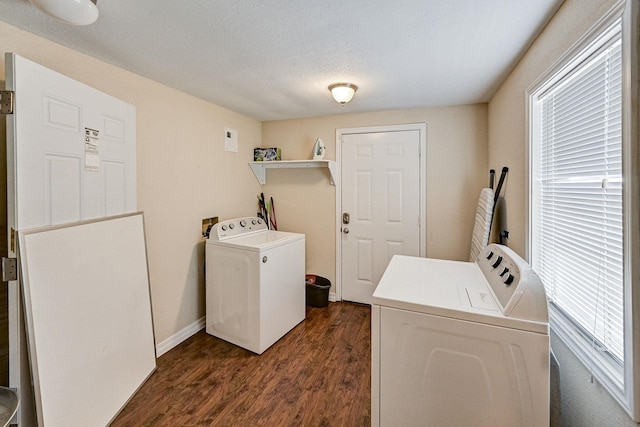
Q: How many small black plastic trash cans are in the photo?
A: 1